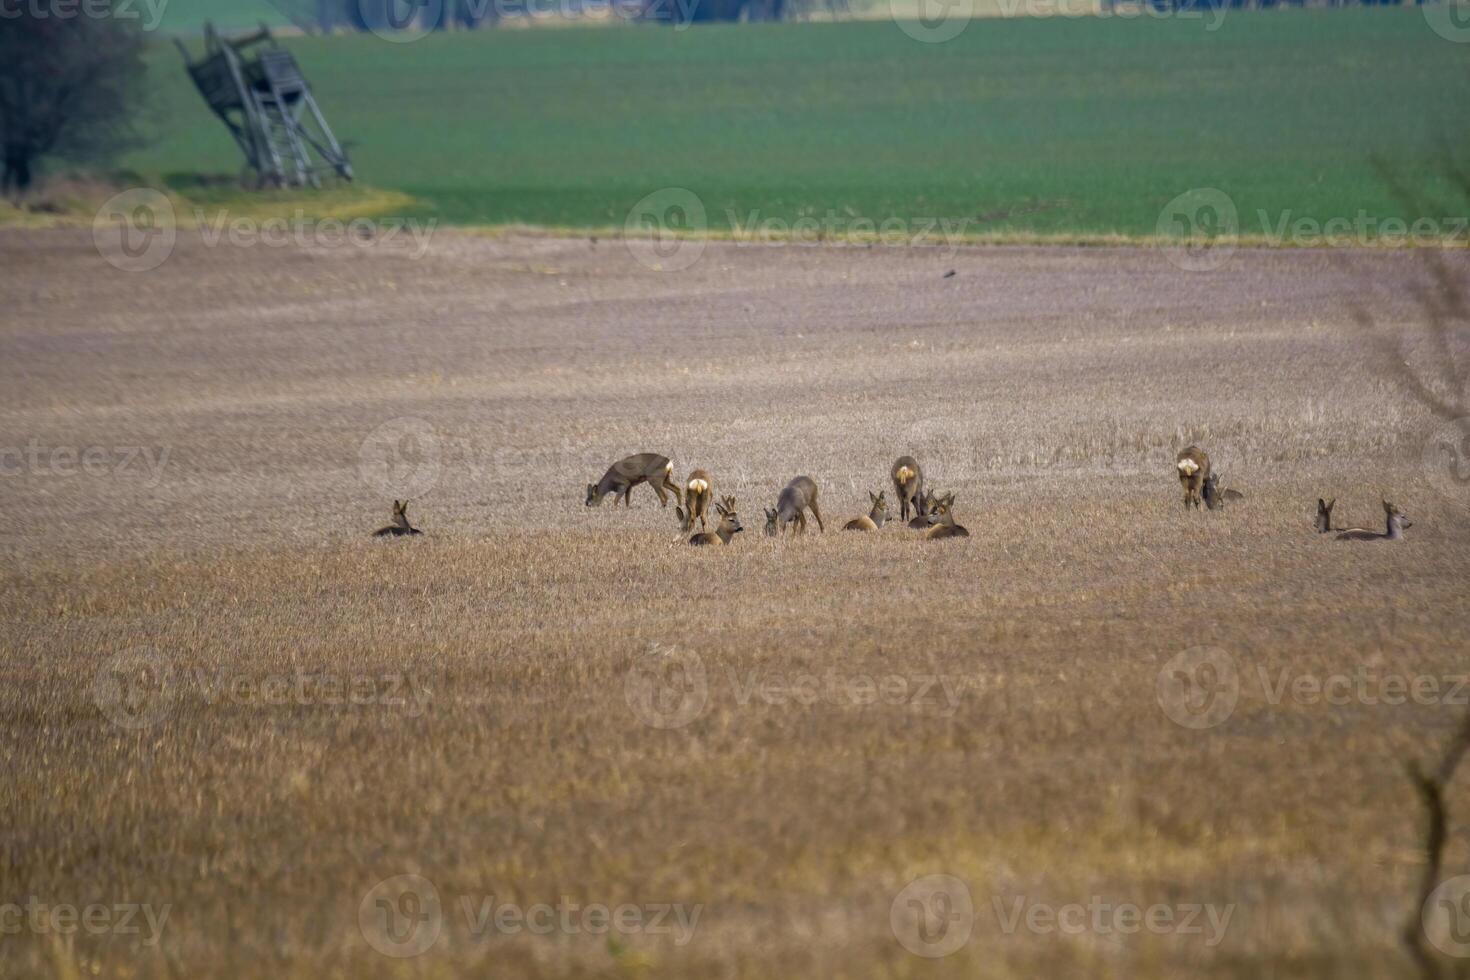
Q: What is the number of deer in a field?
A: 13